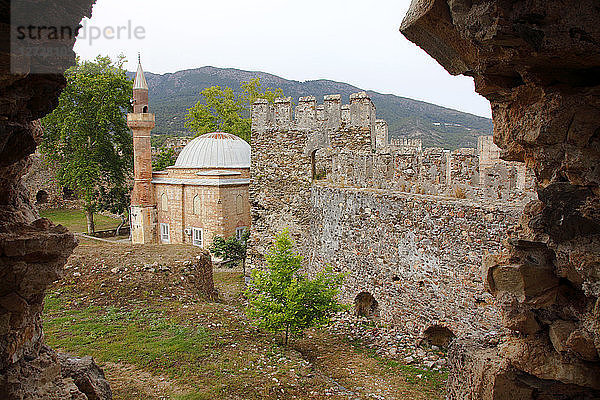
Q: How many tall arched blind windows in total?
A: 3